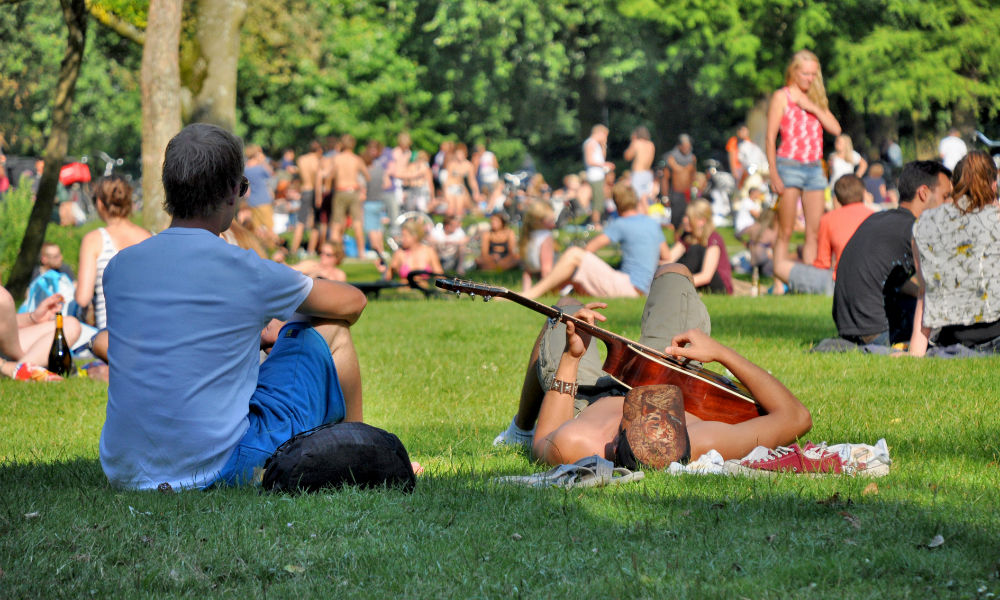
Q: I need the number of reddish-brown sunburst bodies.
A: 1